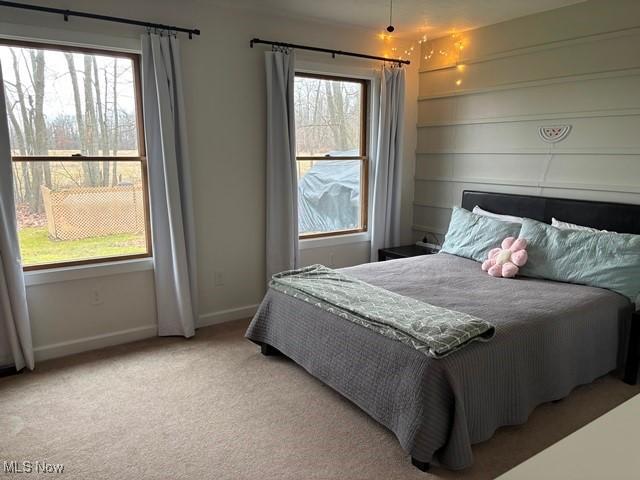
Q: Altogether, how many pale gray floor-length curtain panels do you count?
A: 4